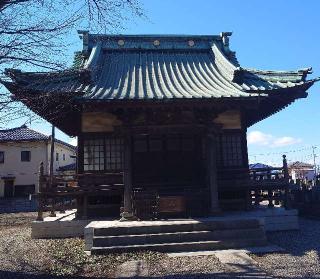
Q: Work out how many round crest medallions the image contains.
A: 3